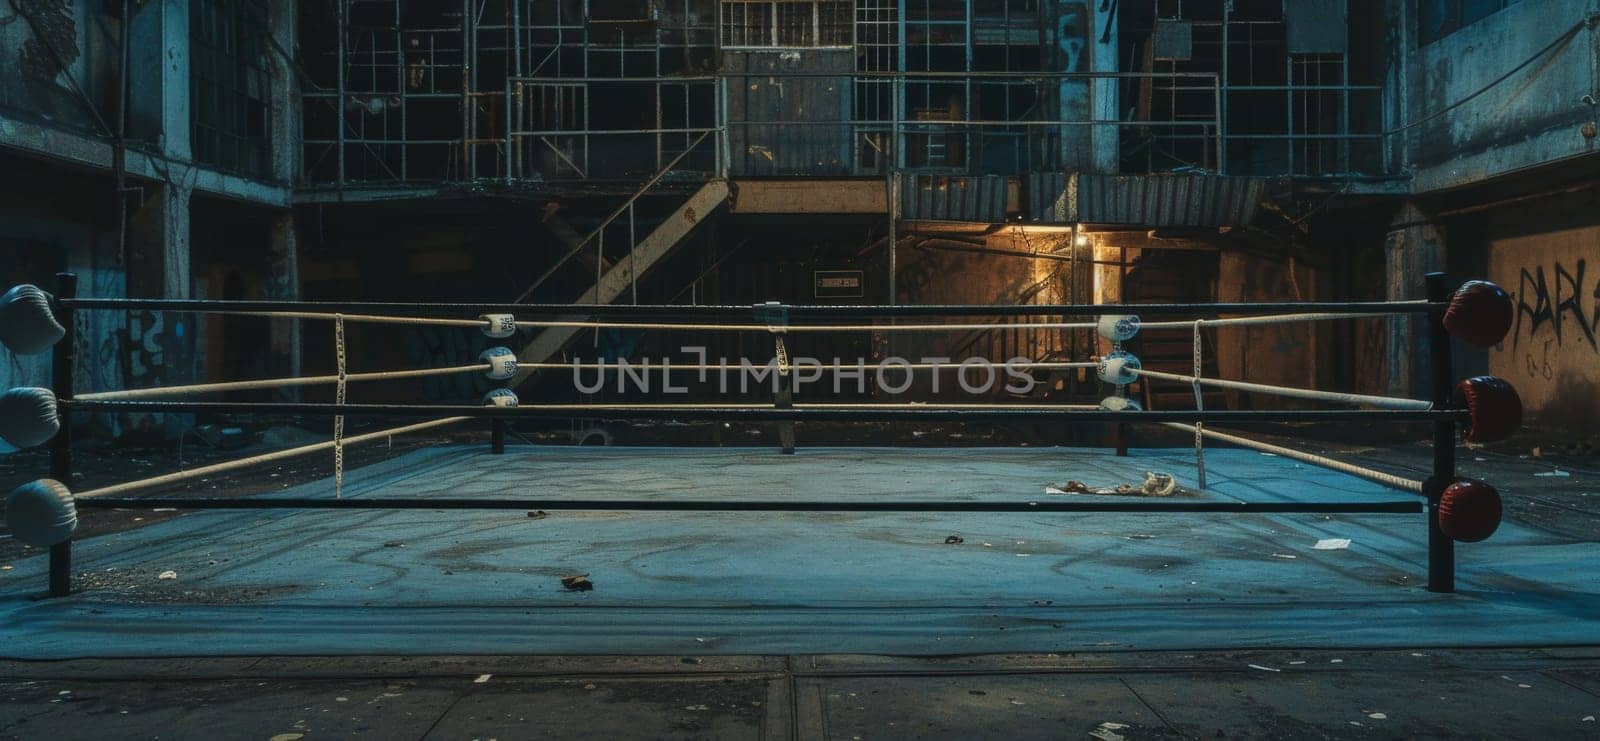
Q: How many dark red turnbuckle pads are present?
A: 3